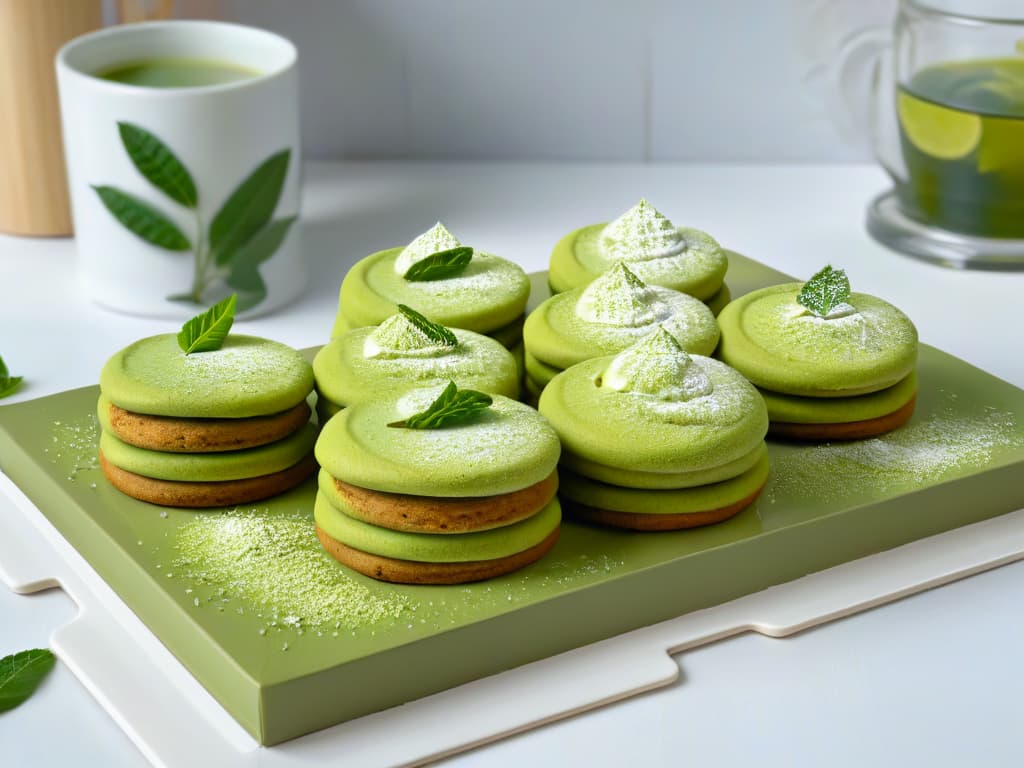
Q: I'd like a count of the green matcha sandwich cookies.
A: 8